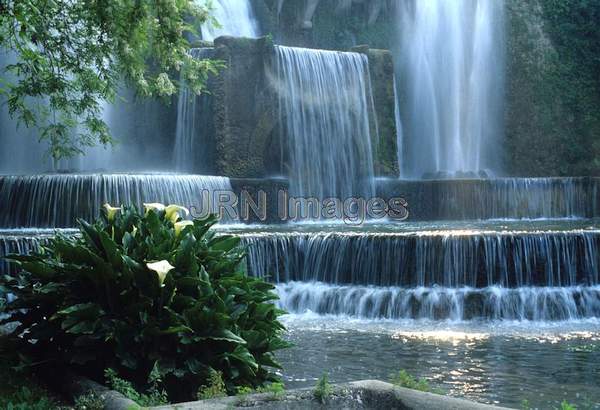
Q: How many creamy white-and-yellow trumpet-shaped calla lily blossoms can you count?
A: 5